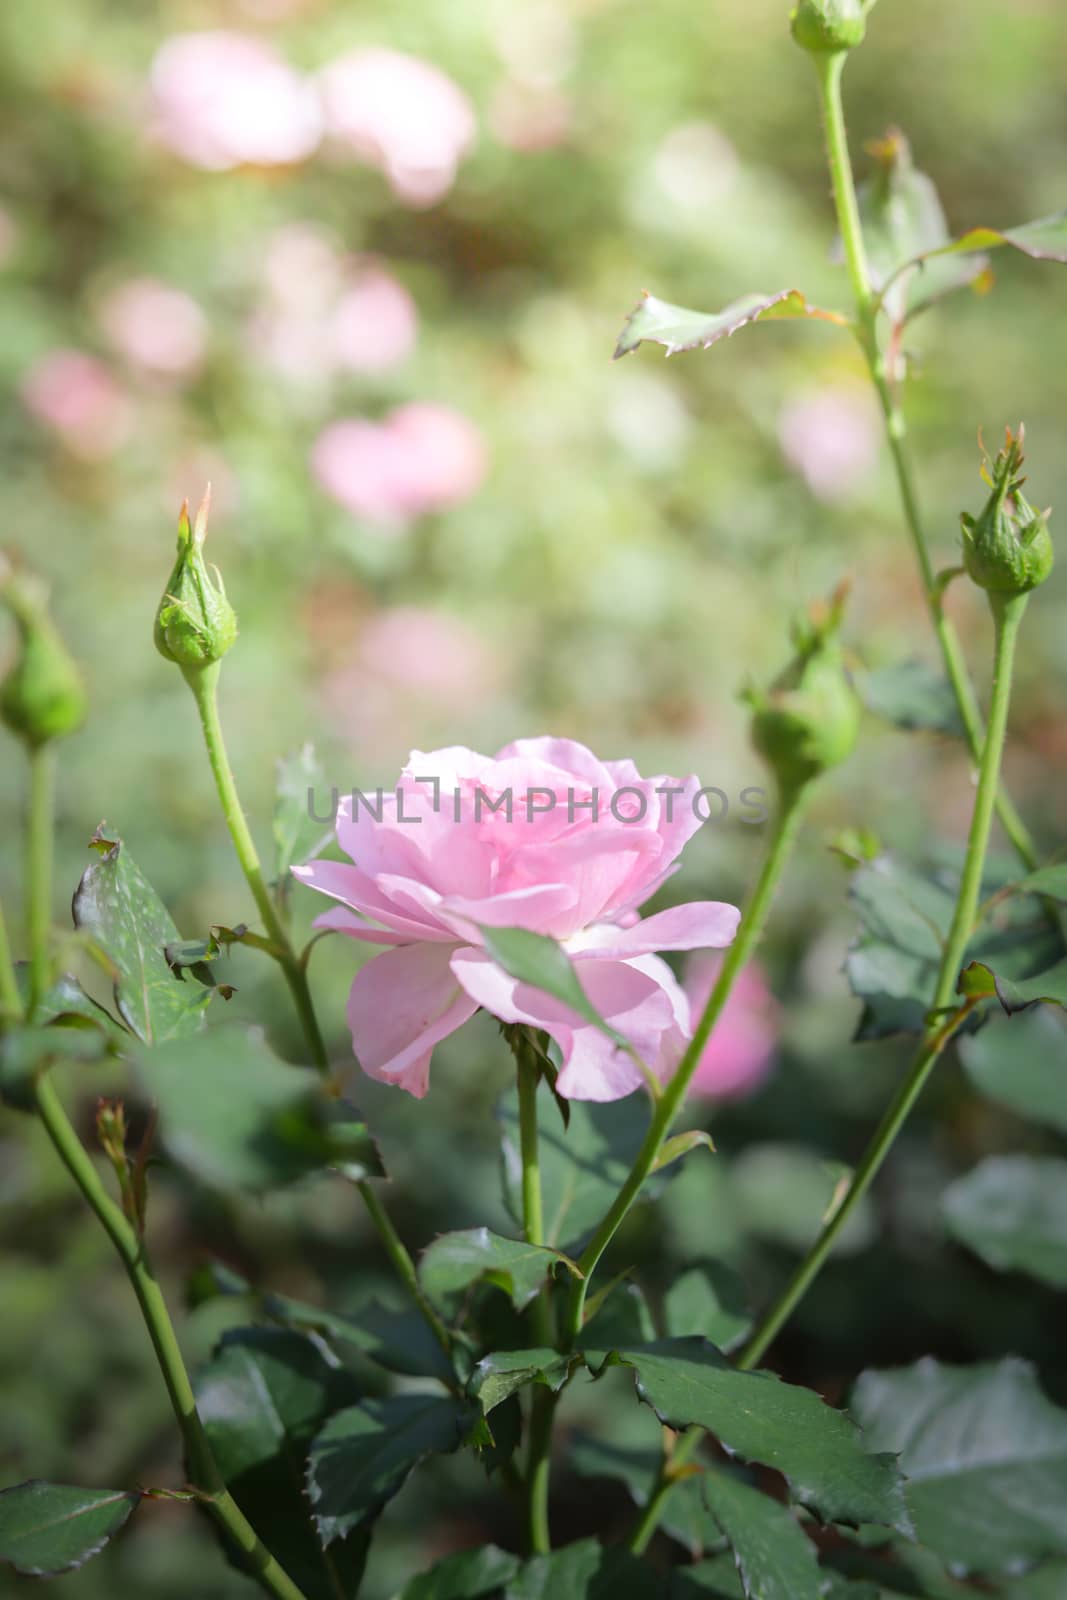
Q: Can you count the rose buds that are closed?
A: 5